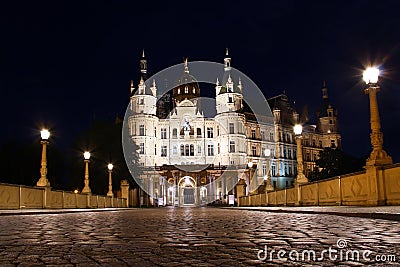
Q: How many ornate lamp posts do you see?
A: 7